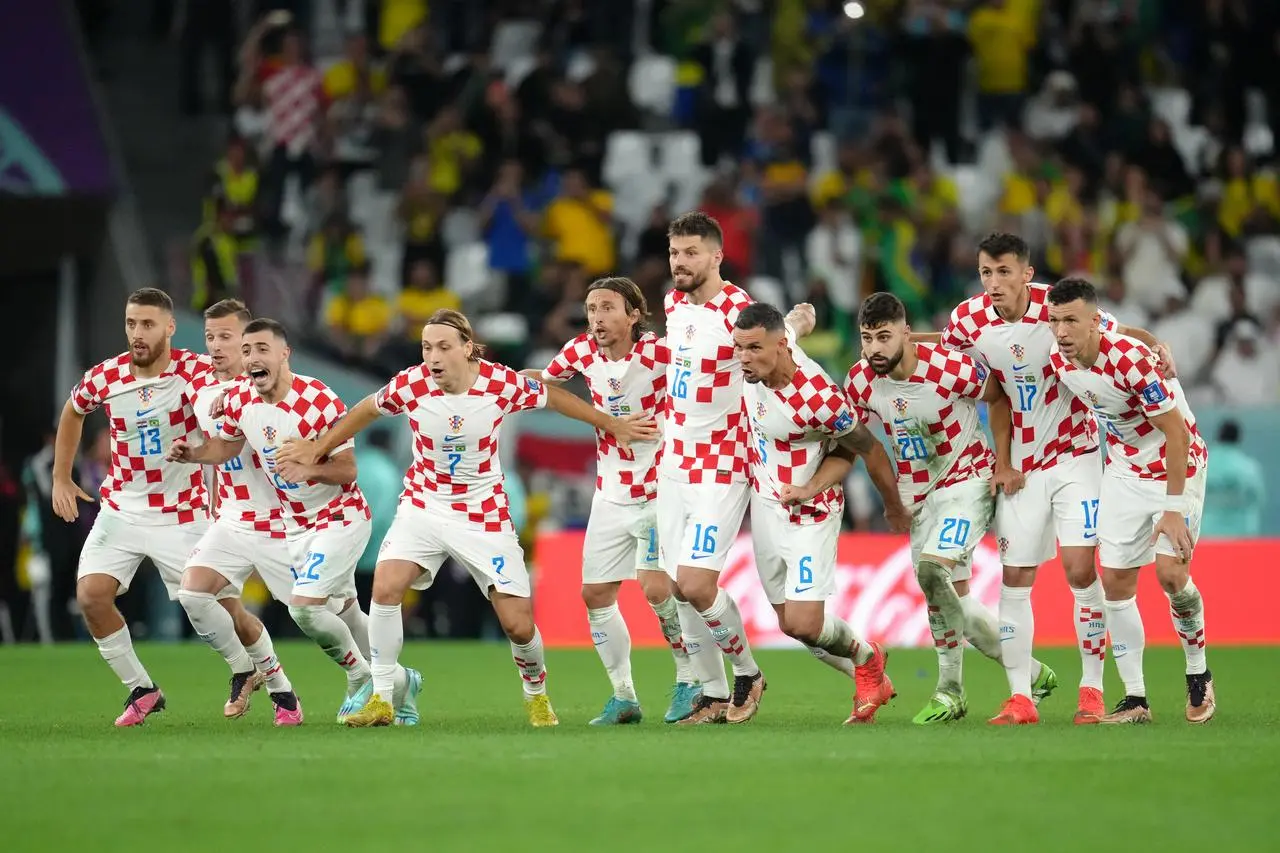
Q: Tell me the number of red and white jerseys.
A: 10